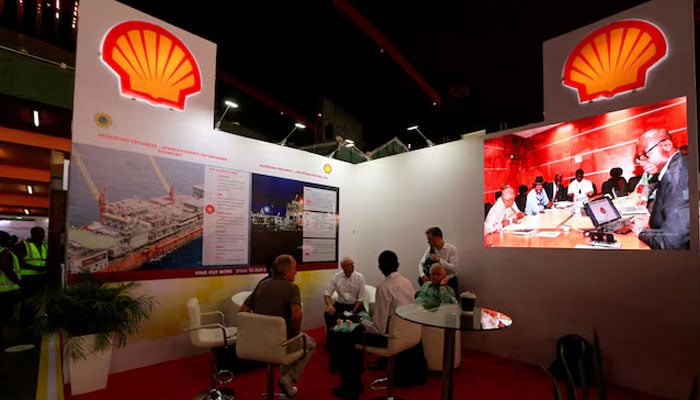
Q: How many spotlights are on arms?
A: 5